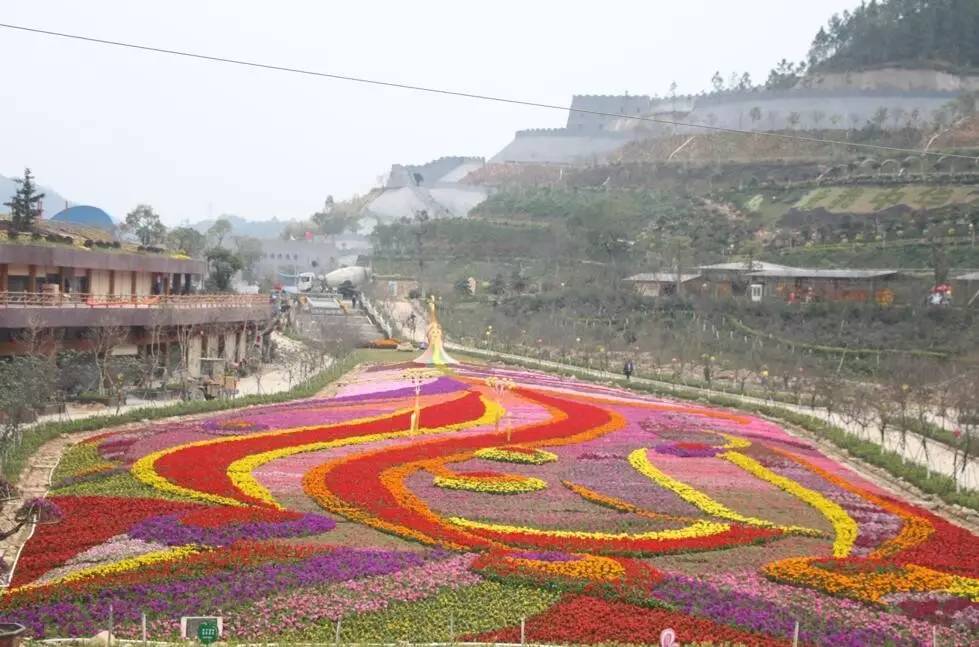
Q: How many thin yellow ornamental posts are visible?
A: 2